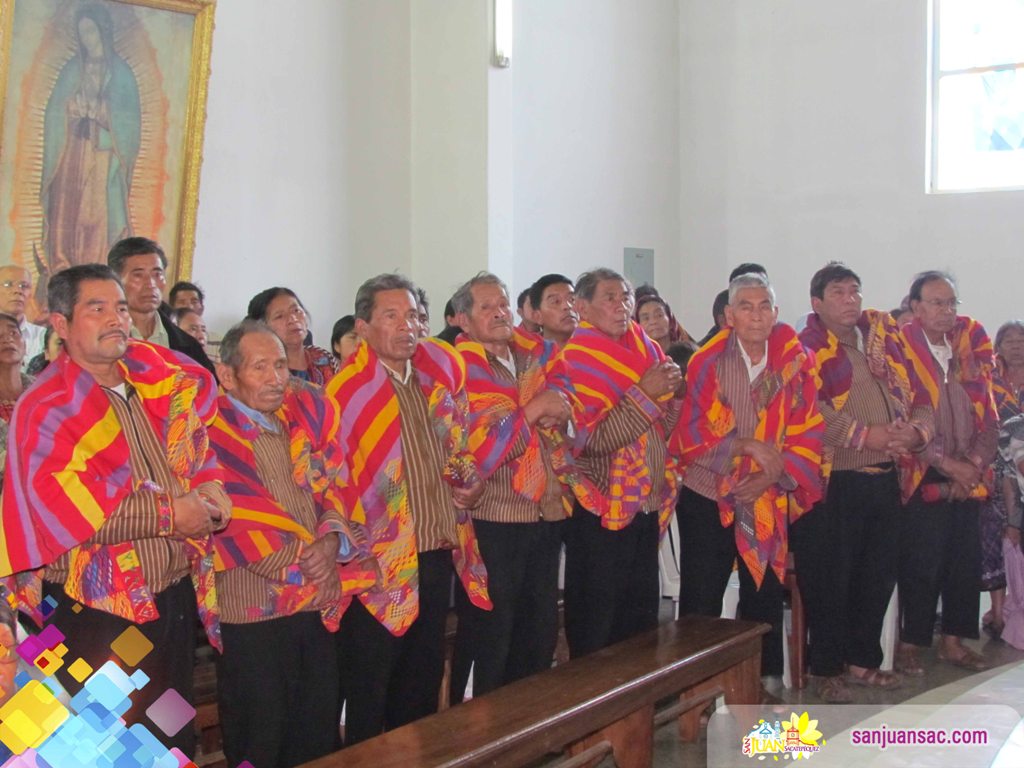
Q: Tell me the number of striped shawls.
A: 8